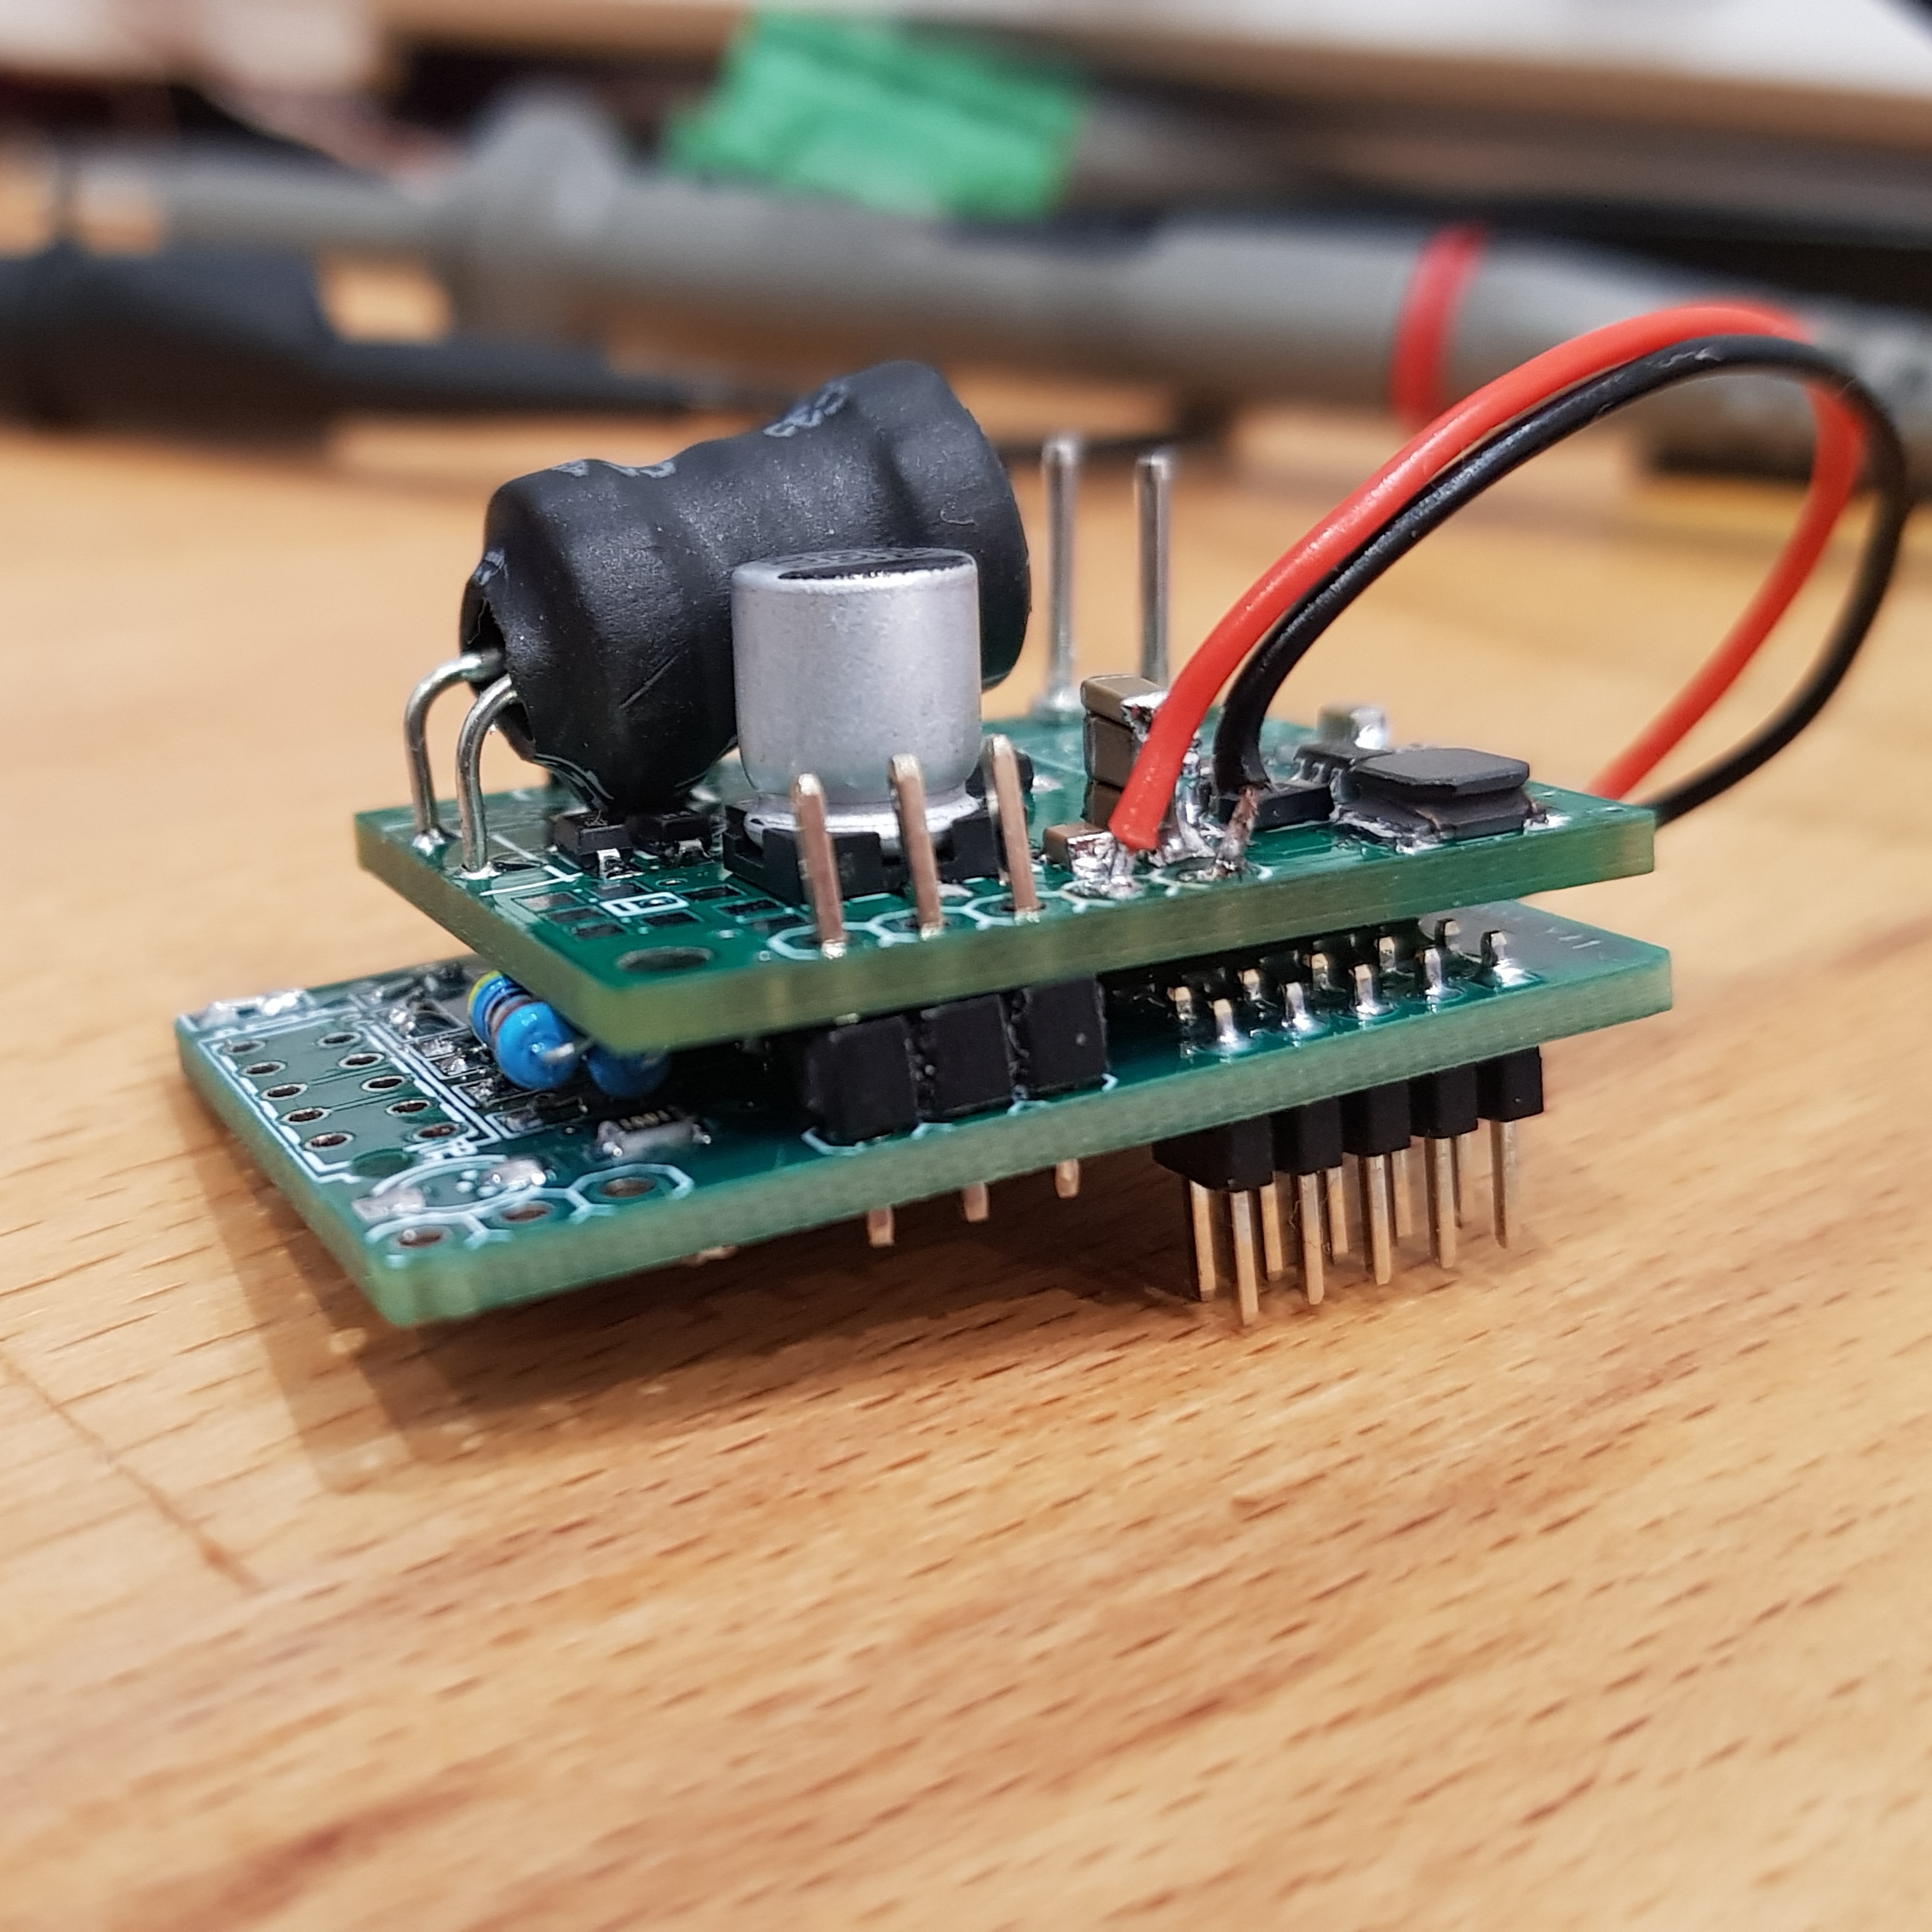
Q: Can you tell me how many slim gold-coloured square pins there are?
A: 13